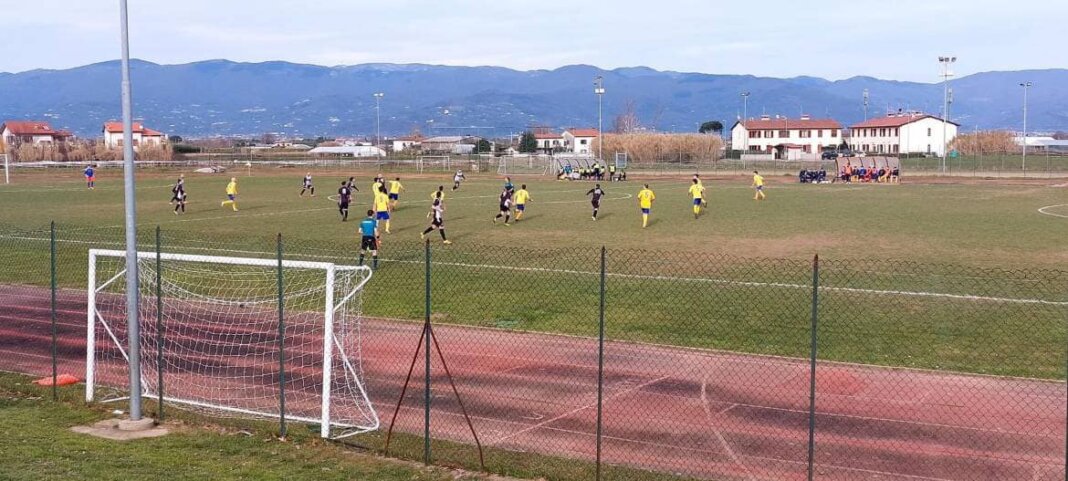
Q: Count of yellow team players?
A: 10